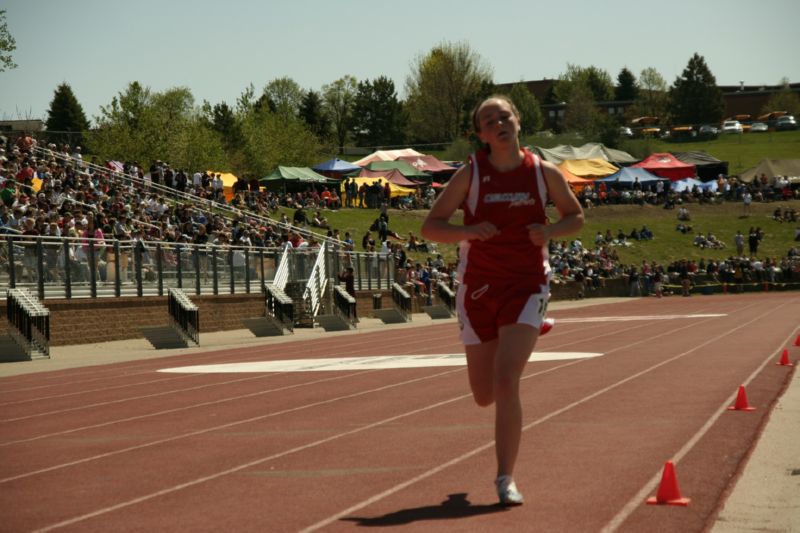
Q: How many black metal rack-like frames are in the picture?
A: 6